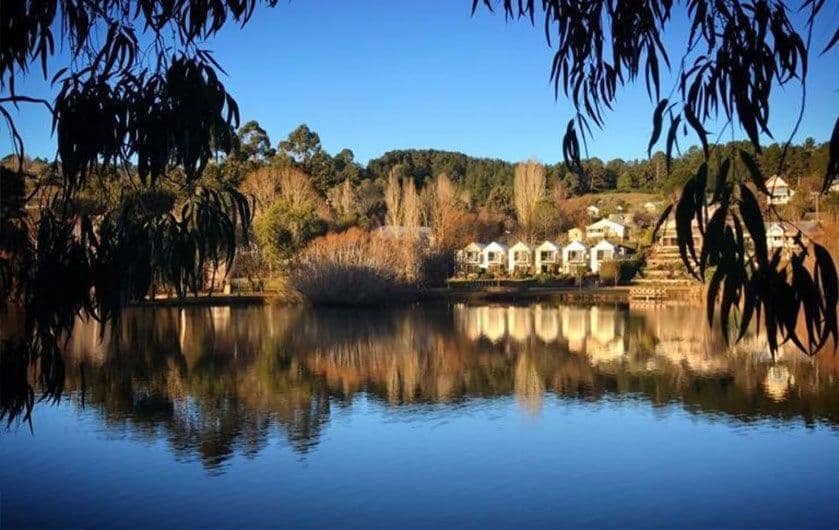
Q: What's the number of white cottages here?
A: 6